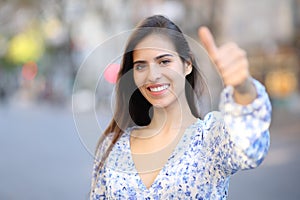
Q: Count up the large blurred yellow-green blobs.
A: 1